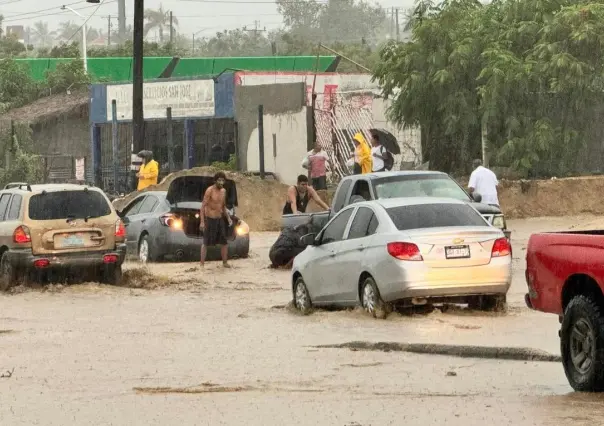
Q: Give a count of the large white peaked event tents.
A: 0